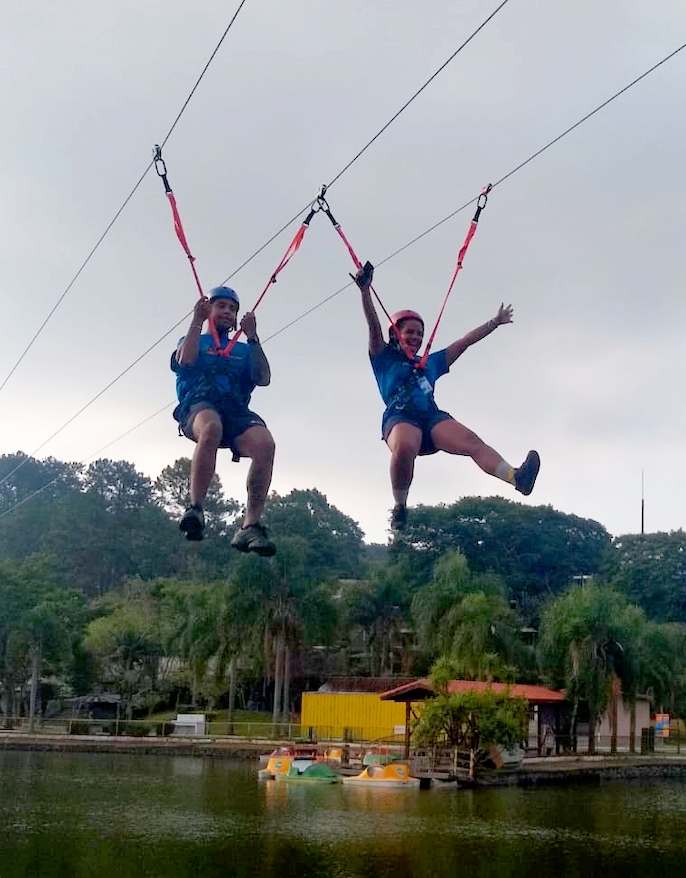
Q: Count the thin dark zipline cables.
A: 3